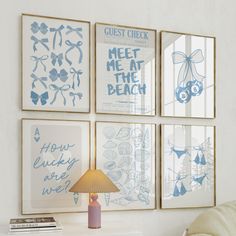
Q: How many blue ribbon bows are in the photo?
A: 14